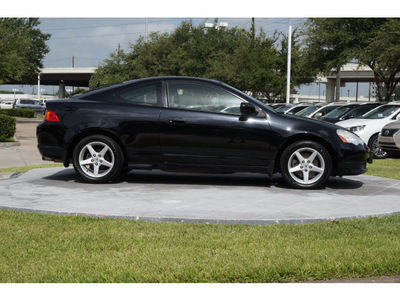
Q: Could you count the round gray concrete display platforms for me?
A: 1